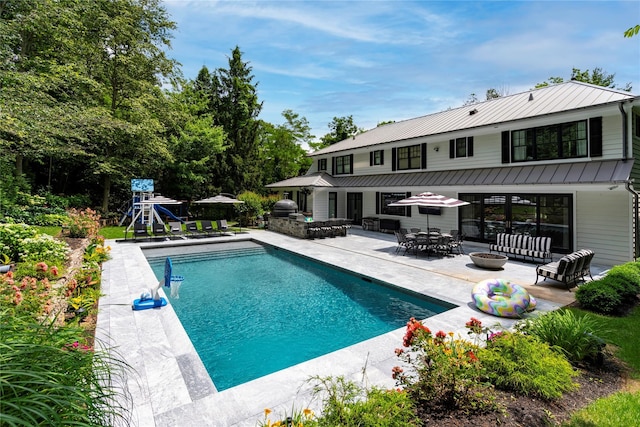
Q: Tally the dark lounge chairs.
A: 6